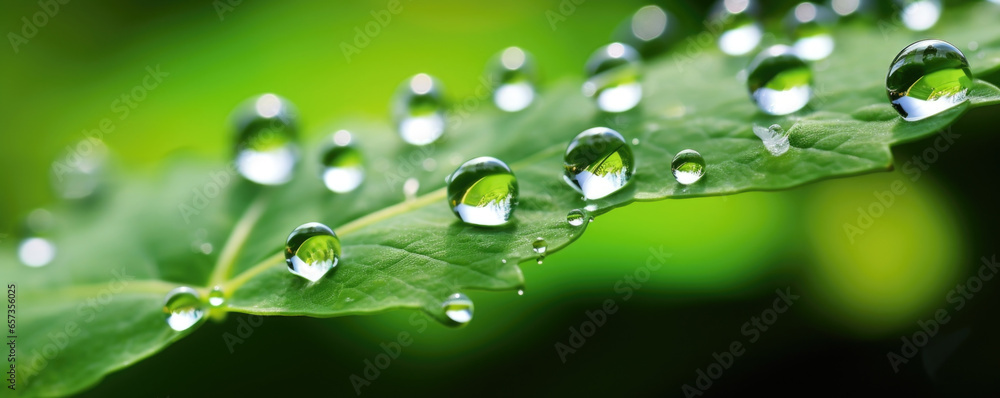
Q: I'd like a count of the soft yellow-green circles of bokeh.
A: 1